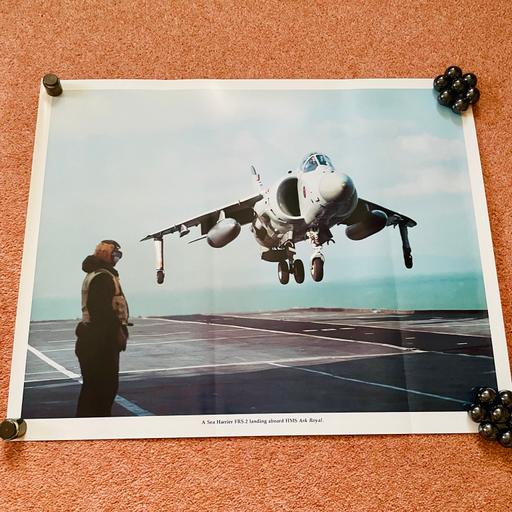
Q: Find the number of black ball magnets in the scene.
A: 13